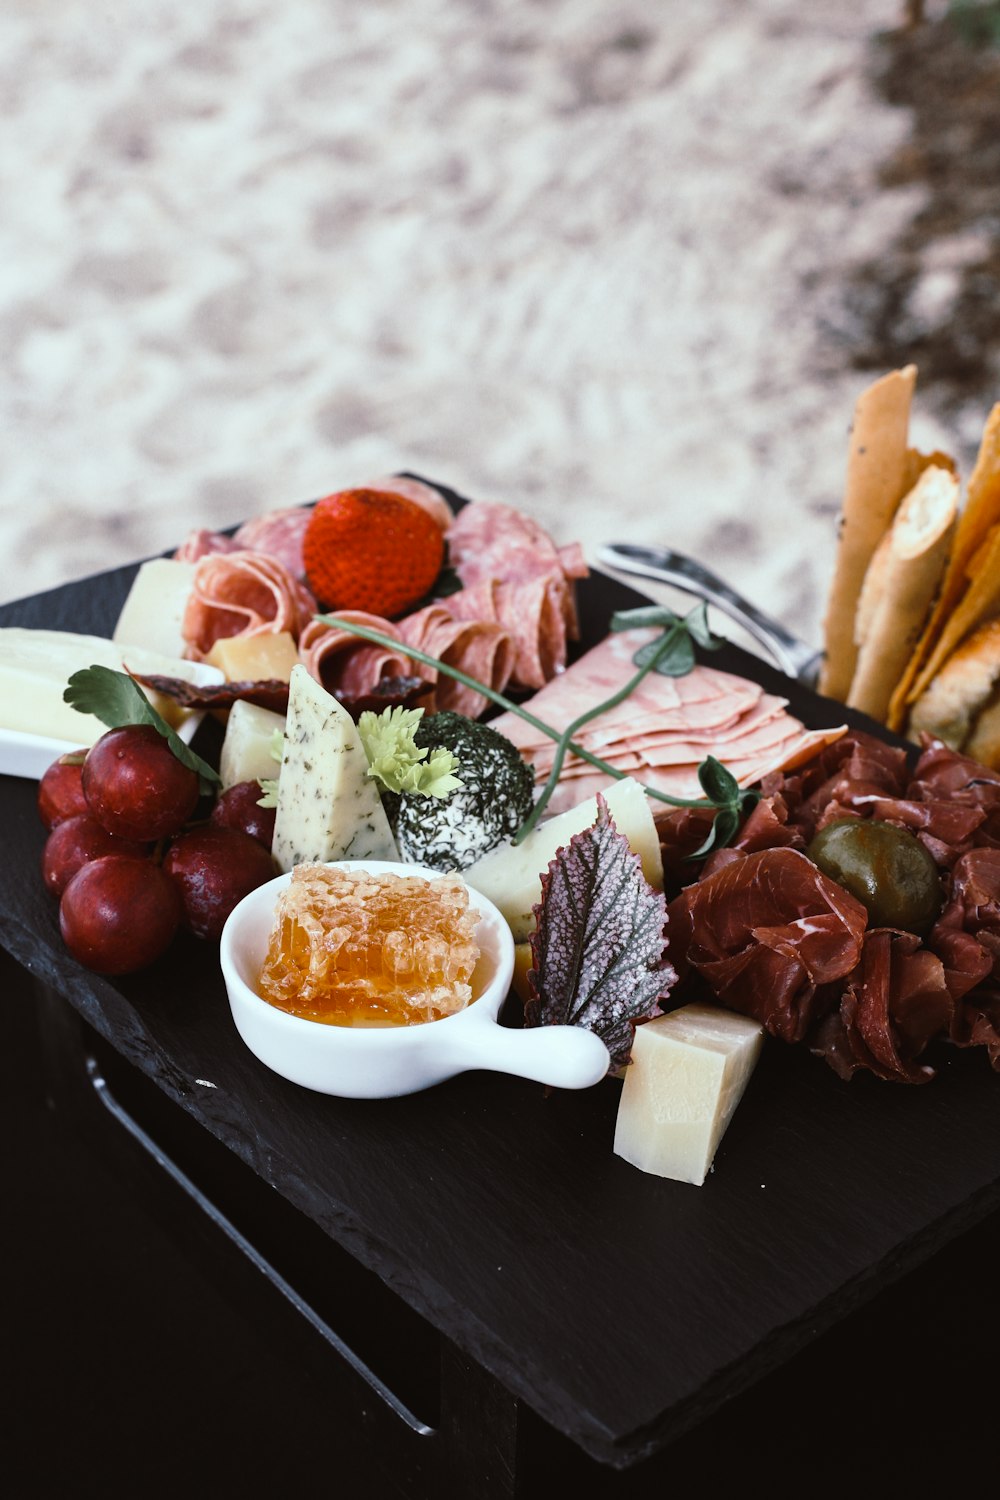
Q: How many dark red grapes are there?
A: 6